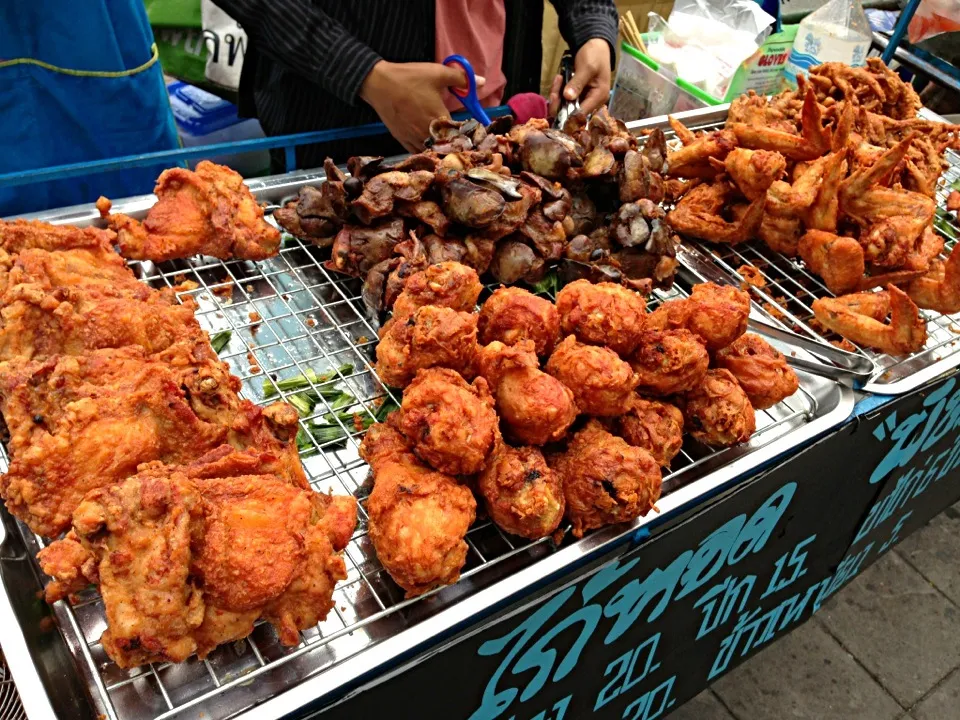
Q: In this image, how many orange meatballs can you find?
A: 15